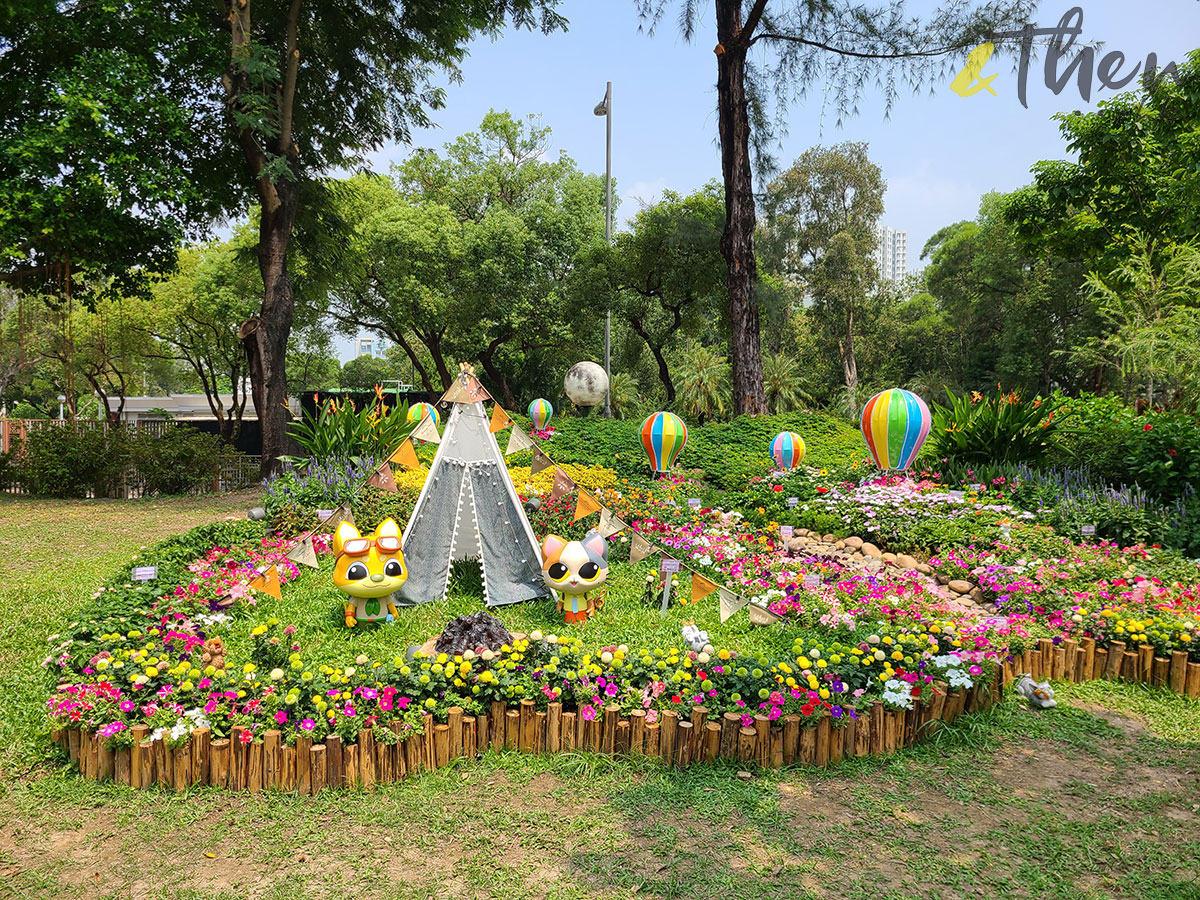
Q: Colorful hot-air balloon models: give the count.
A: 5